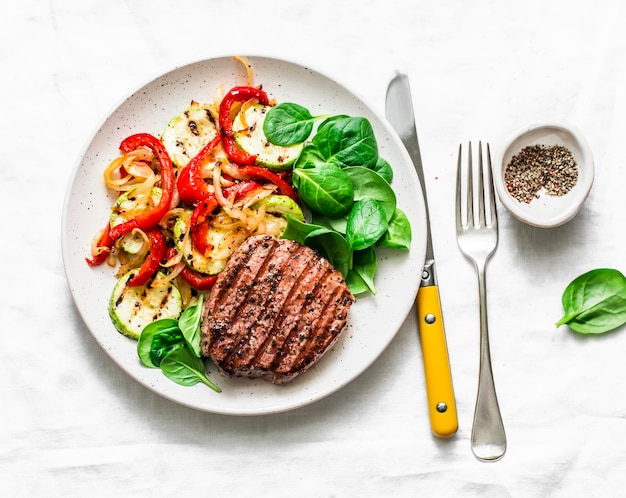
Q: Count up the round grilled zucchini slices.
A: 6